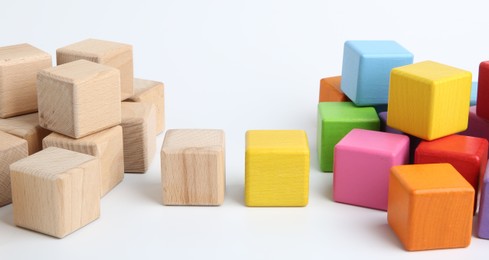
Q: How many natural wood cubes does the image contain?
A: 10